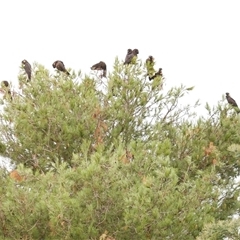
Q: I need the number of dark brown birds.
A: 9